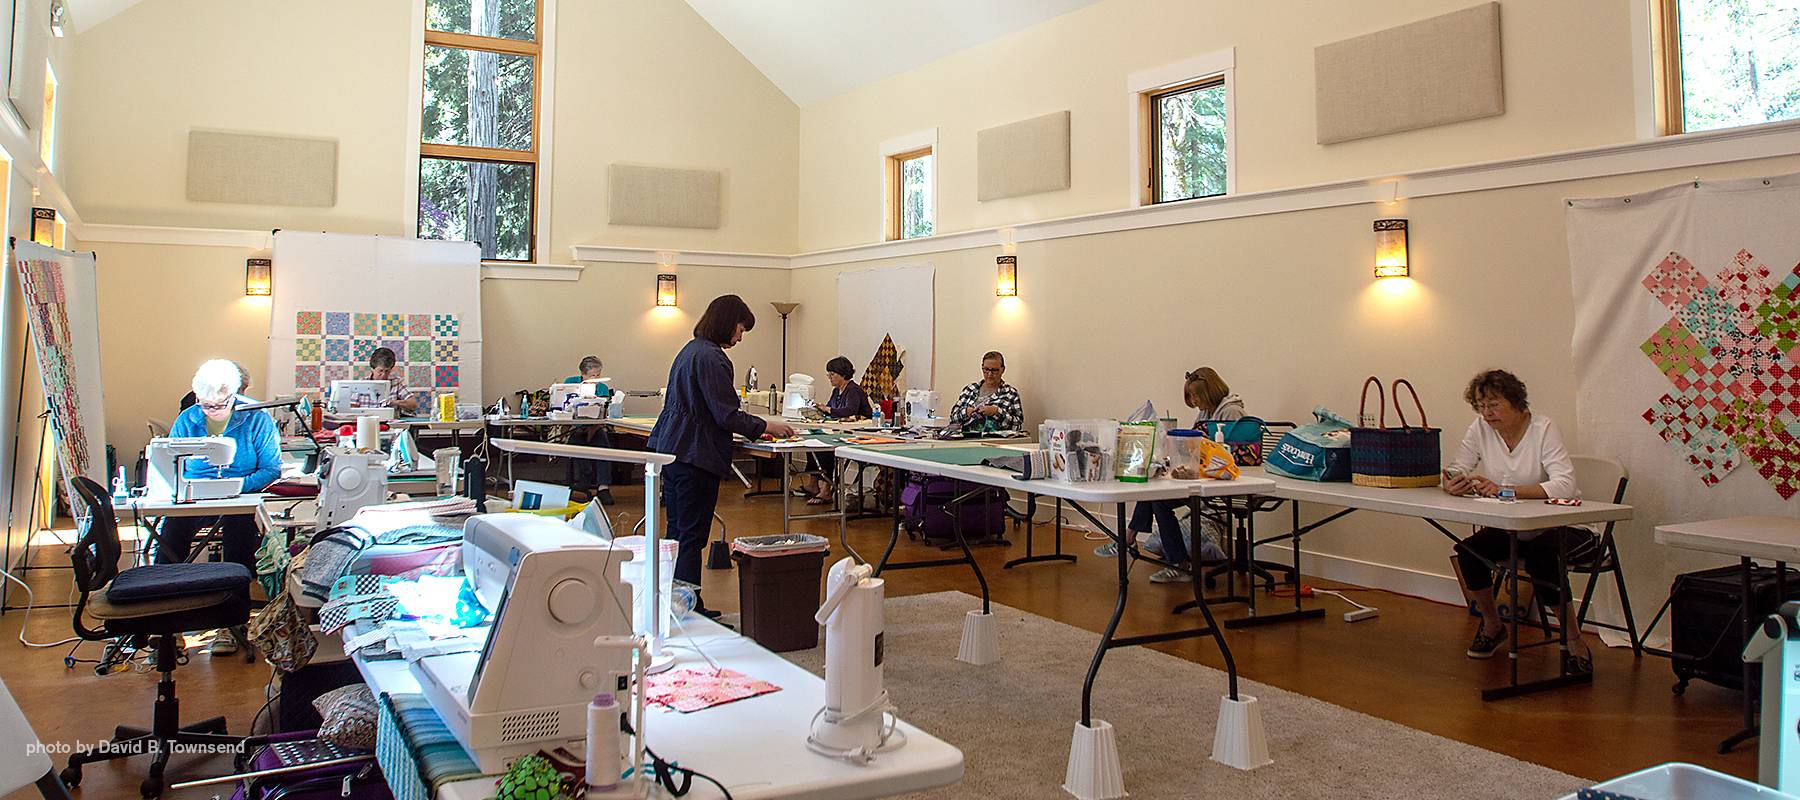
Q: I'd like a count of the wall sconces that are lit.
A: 5